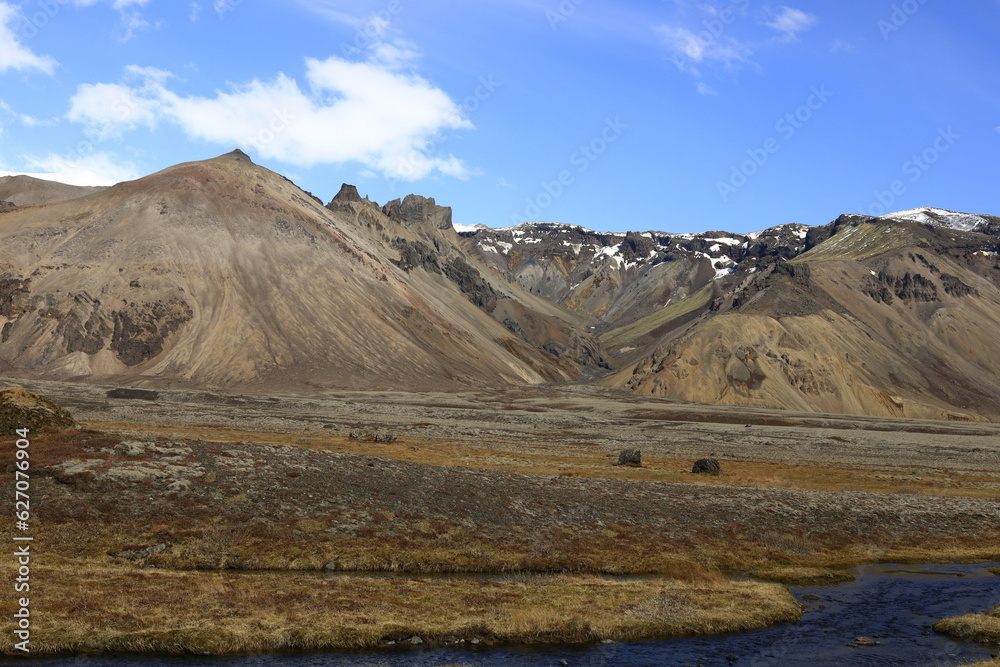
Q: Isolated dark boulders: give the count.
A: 2